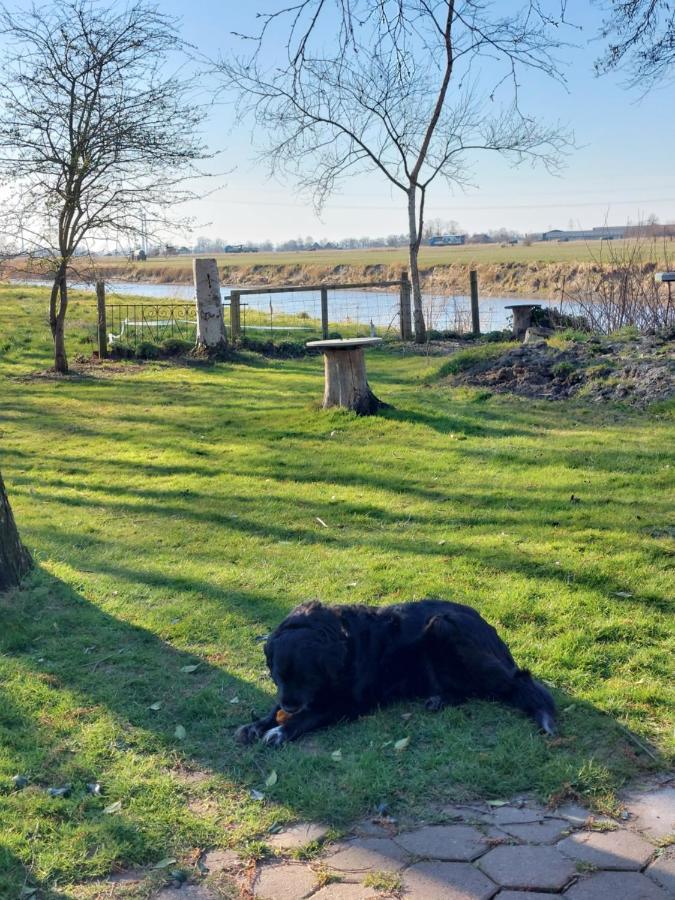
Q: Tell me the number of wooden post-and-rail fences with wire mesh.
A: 1